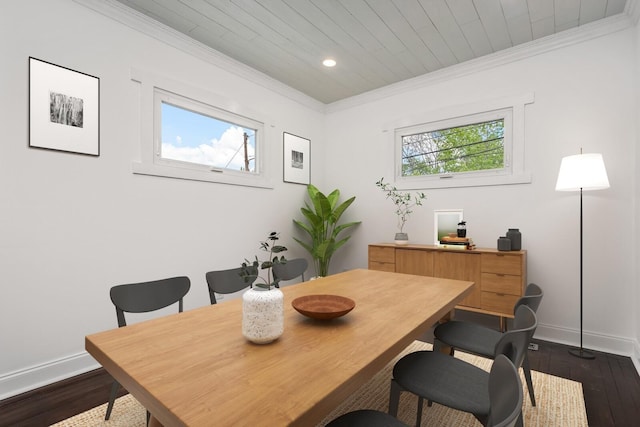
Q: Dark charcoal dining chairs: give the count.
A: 6